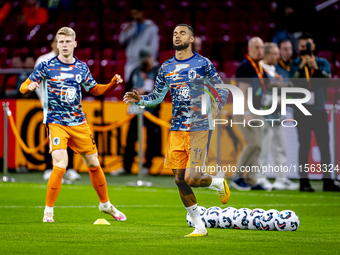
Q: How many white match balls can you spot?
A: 7